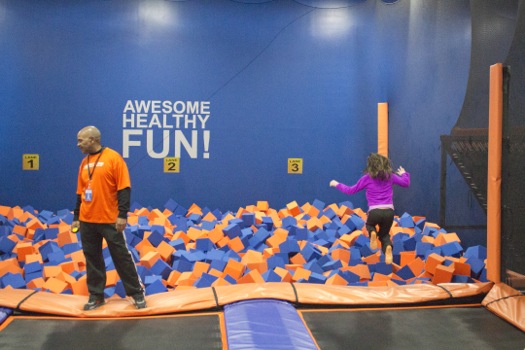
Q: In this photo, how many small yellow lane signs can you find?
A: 3